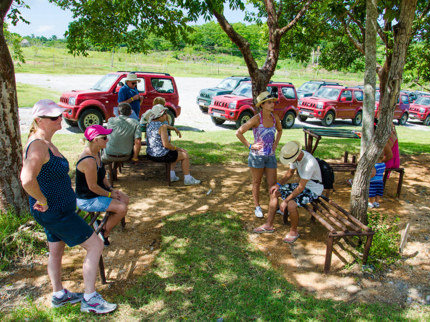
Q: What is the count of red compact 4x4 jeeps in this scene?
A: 5